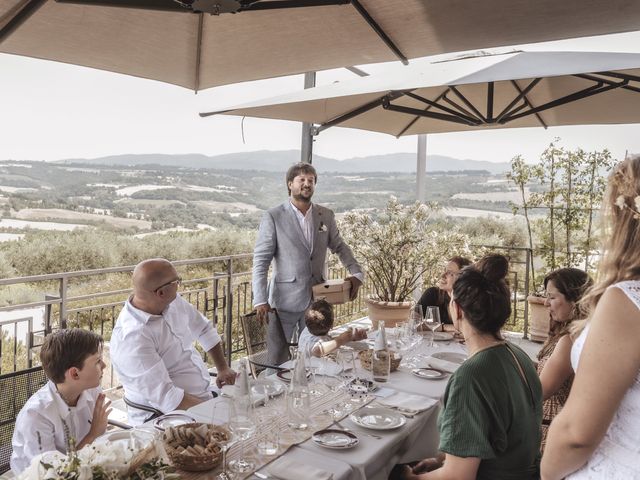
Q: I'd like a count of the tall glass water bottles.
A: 3